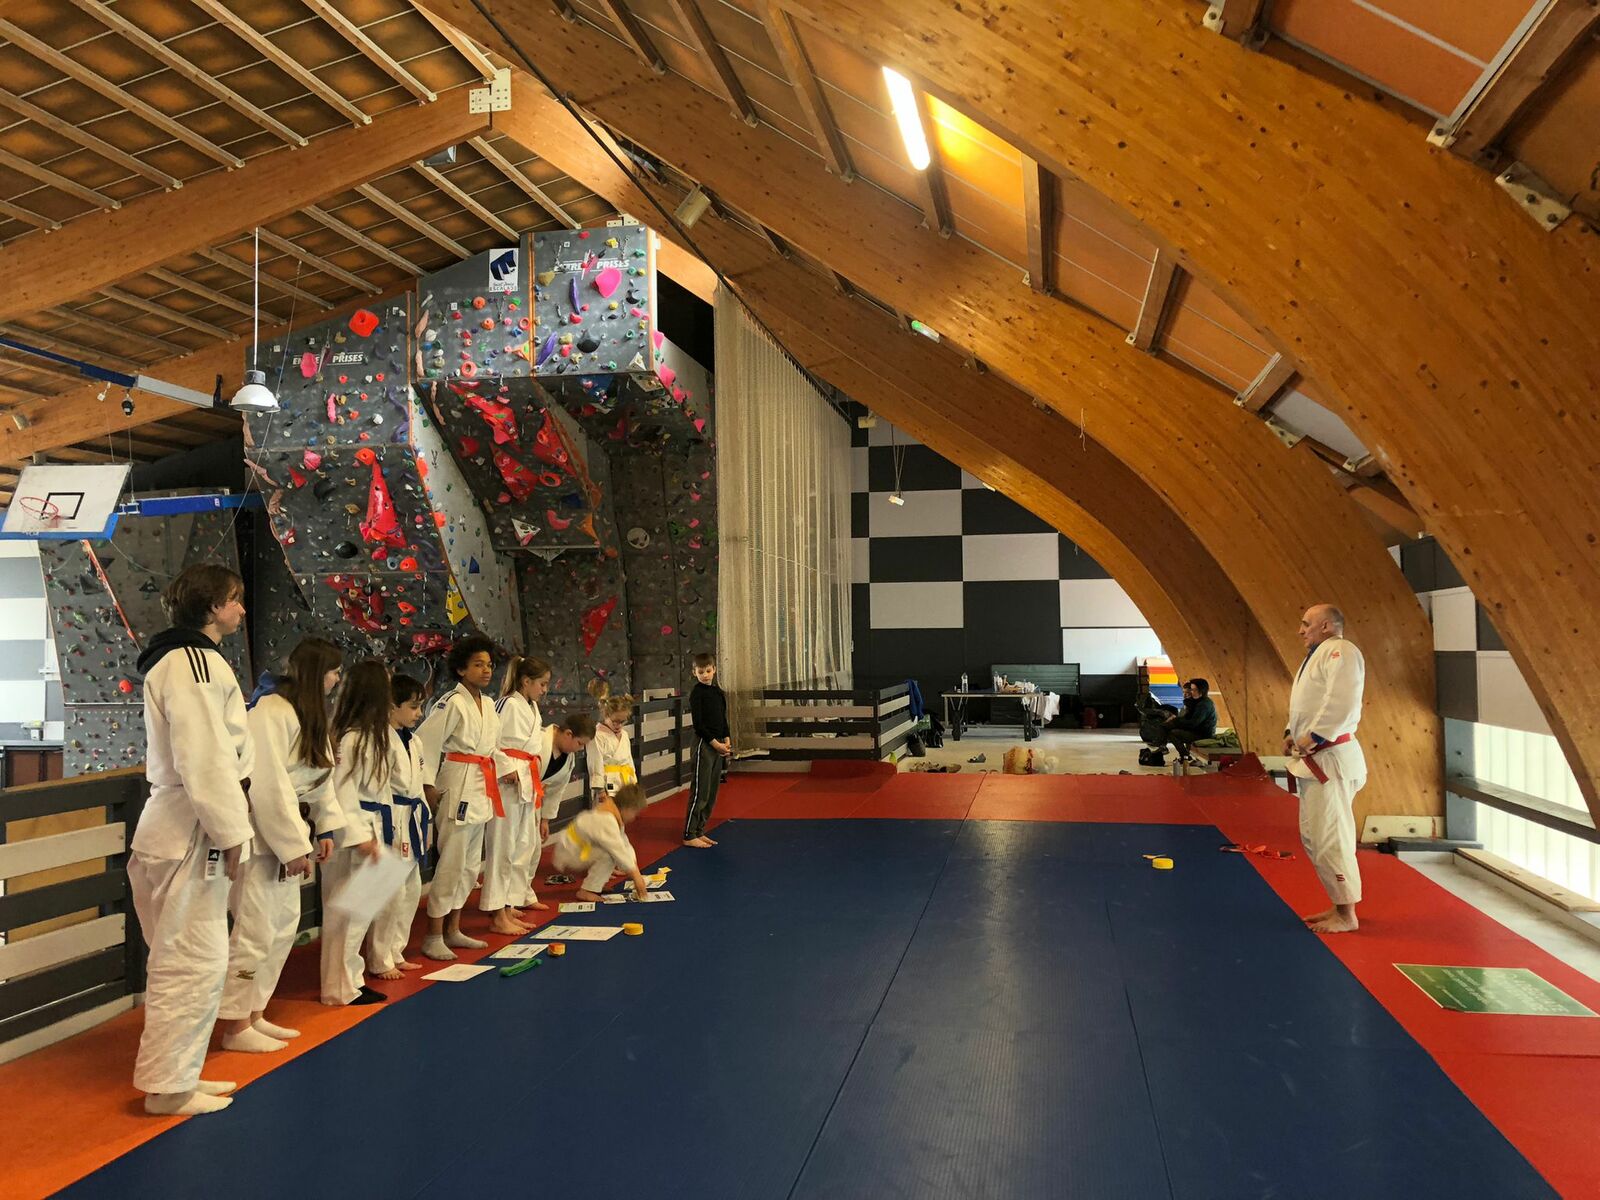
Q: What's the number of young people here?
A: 10